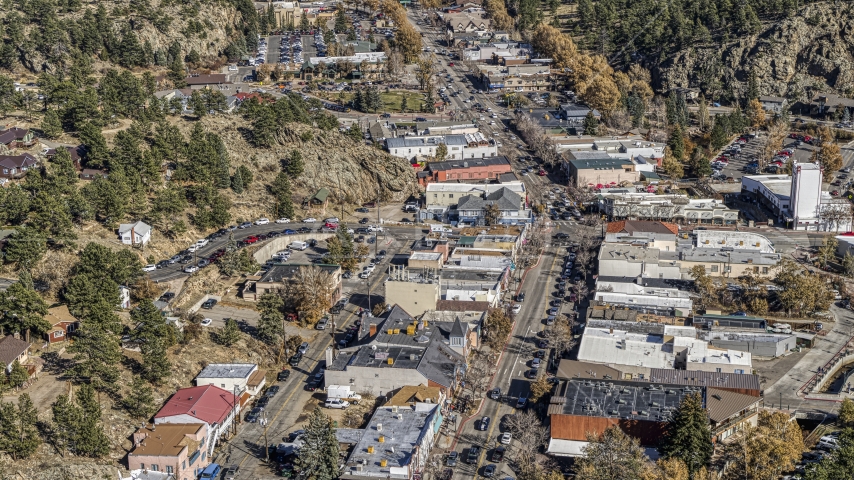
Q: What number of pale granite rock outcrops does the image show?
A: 3